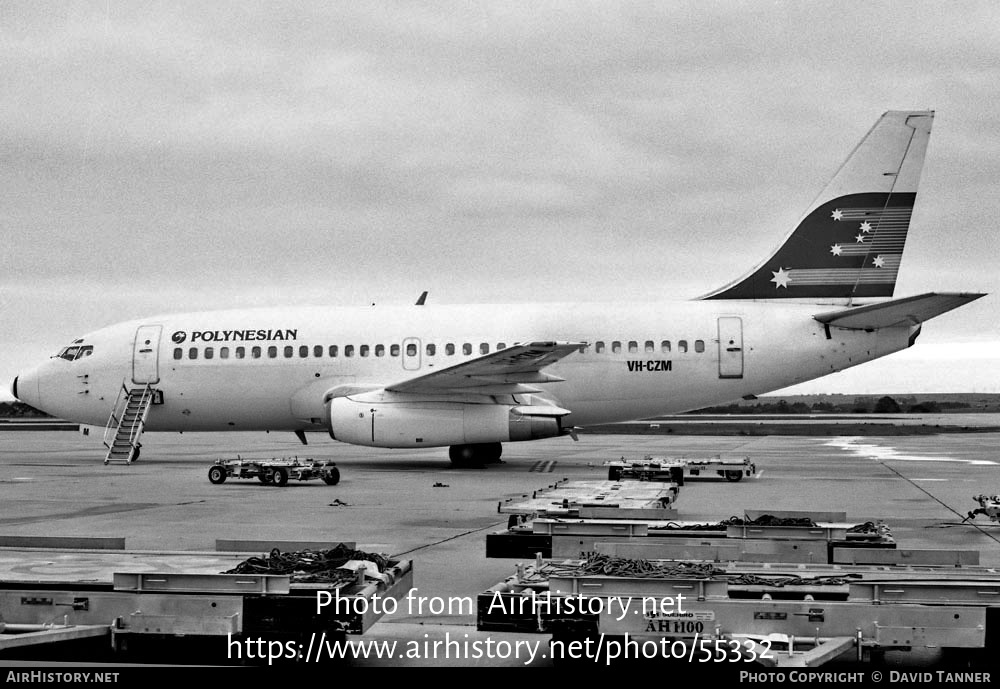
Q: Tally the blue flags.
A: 0